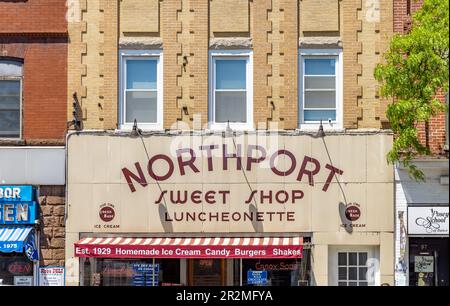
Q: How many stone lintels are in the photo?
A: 3